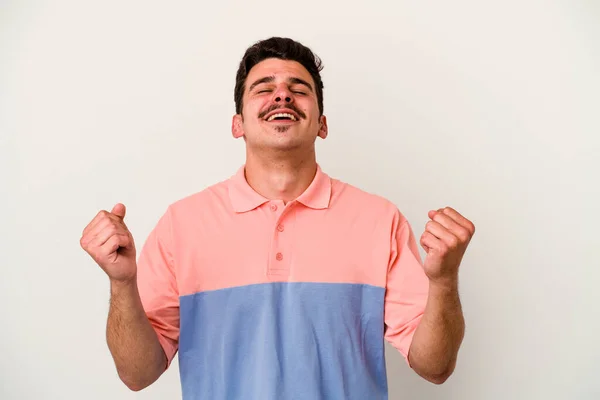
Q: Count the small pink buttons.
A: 3